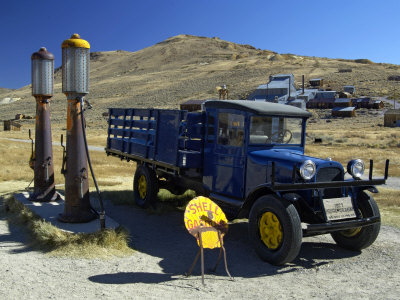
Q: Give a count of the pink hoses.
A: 0